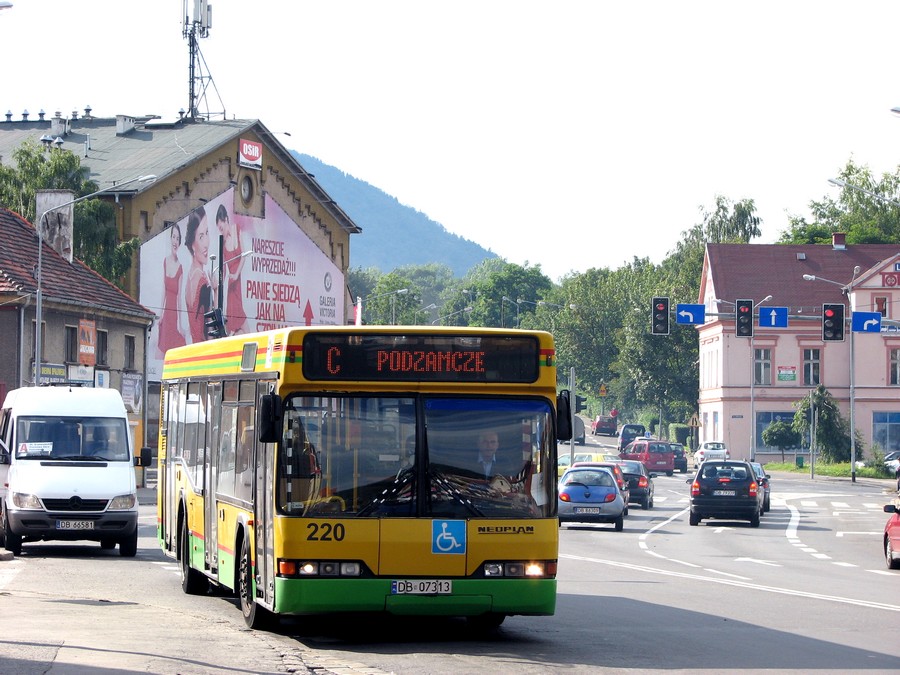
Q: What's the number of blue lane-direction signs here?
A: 3